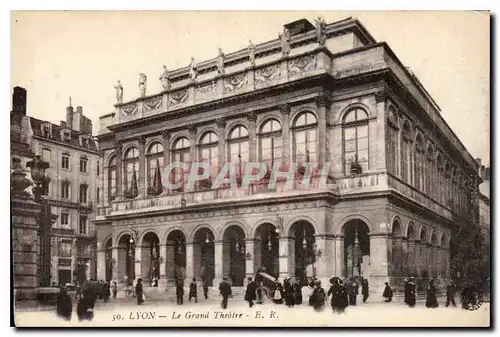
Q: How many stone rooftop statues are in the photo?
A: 8